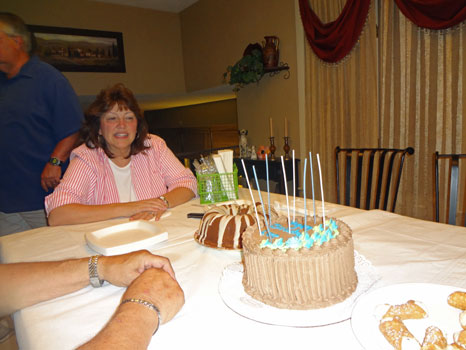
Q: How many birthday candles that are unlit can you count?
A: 8